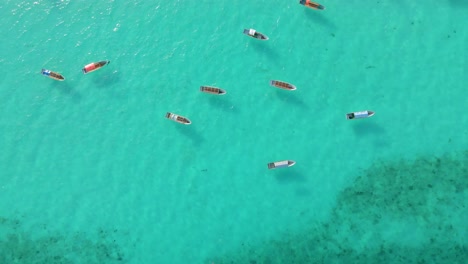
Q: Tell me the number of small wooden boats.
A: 9